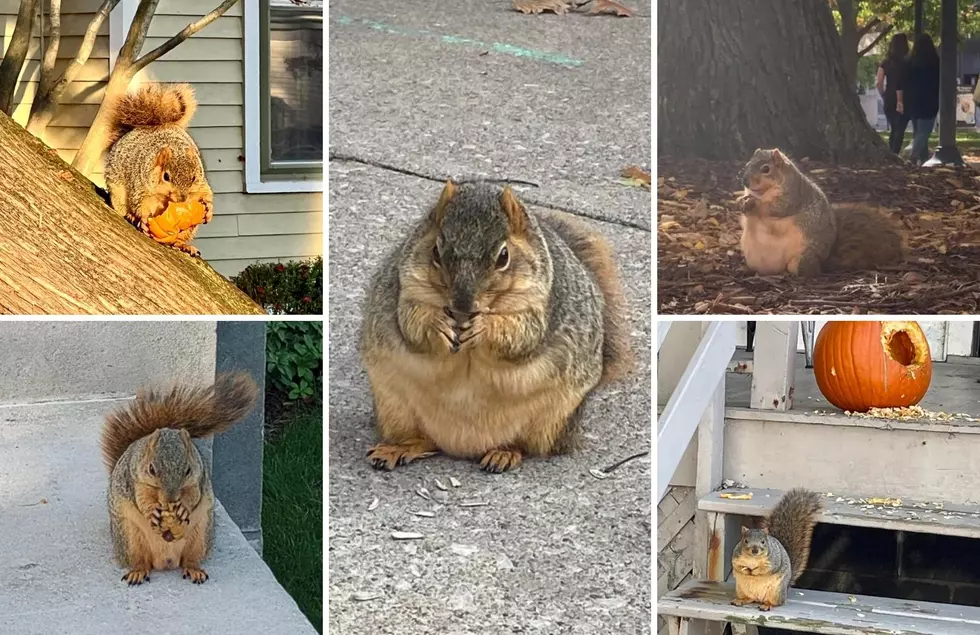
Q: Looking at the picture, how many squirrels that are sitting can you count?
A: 5